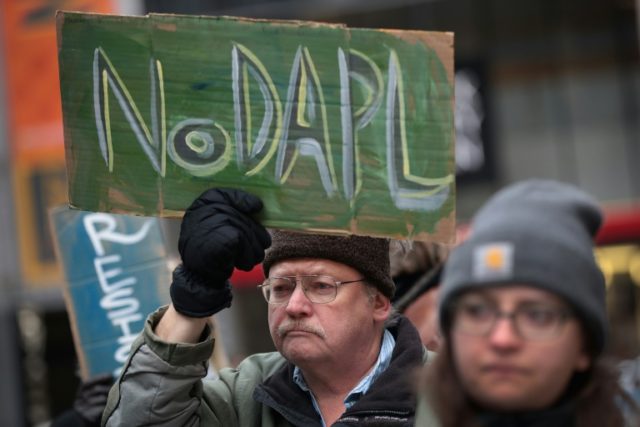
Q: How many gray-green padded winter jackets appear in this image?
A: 1